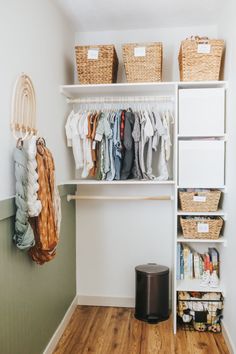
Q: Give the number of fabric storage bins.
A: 2